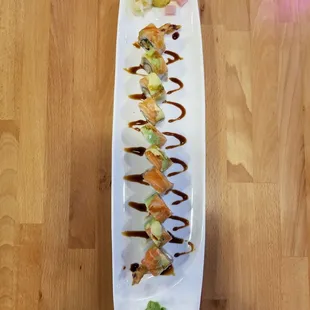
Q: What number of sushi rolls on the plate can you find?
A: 10